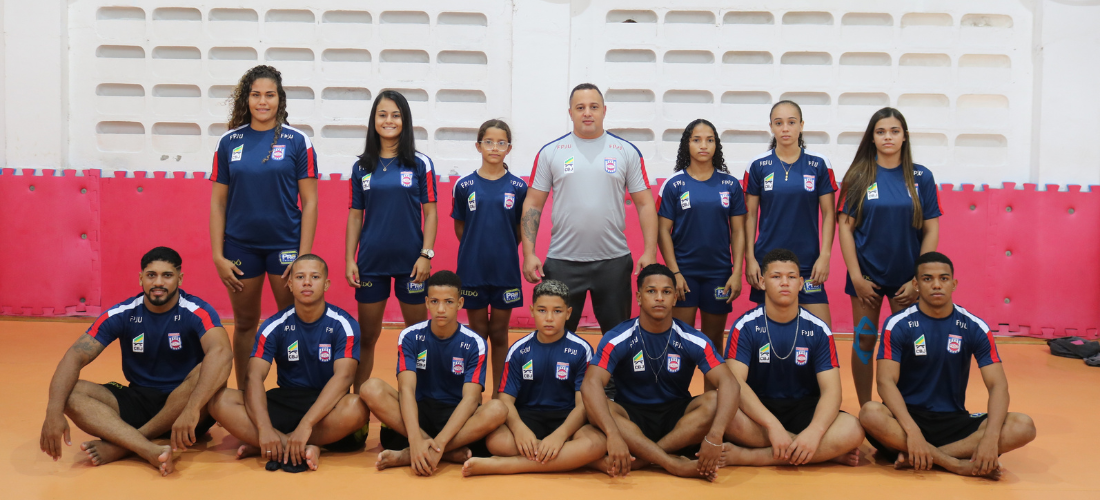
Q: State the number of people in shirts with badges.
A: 14